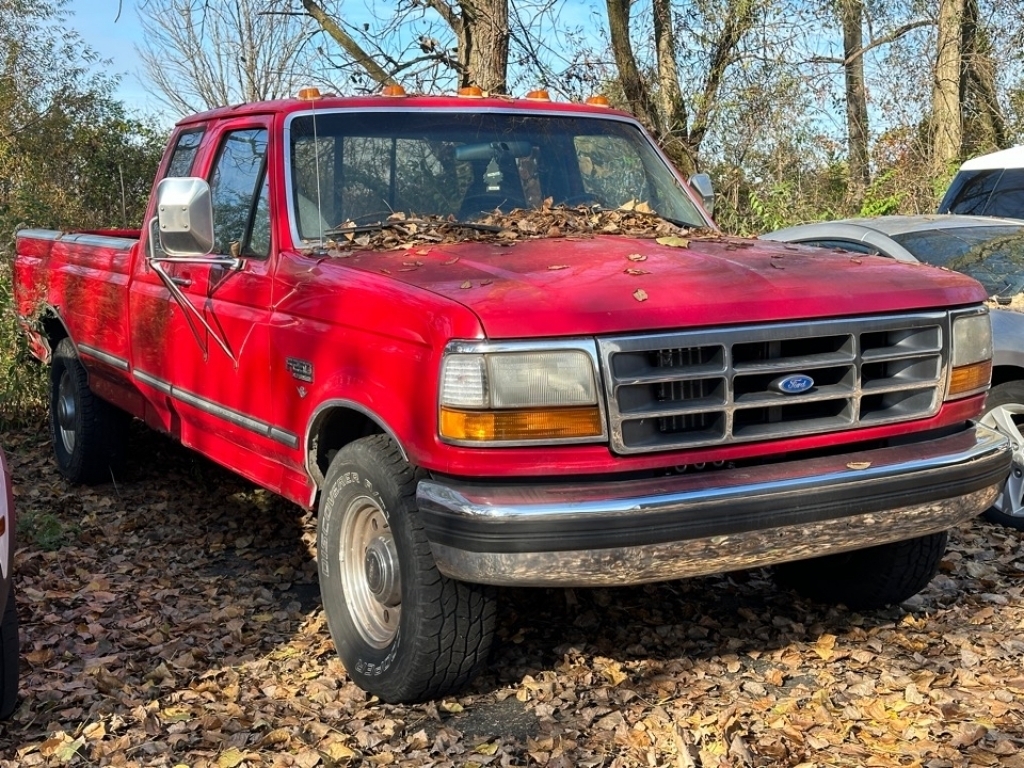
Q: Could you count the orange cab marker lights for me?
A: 5